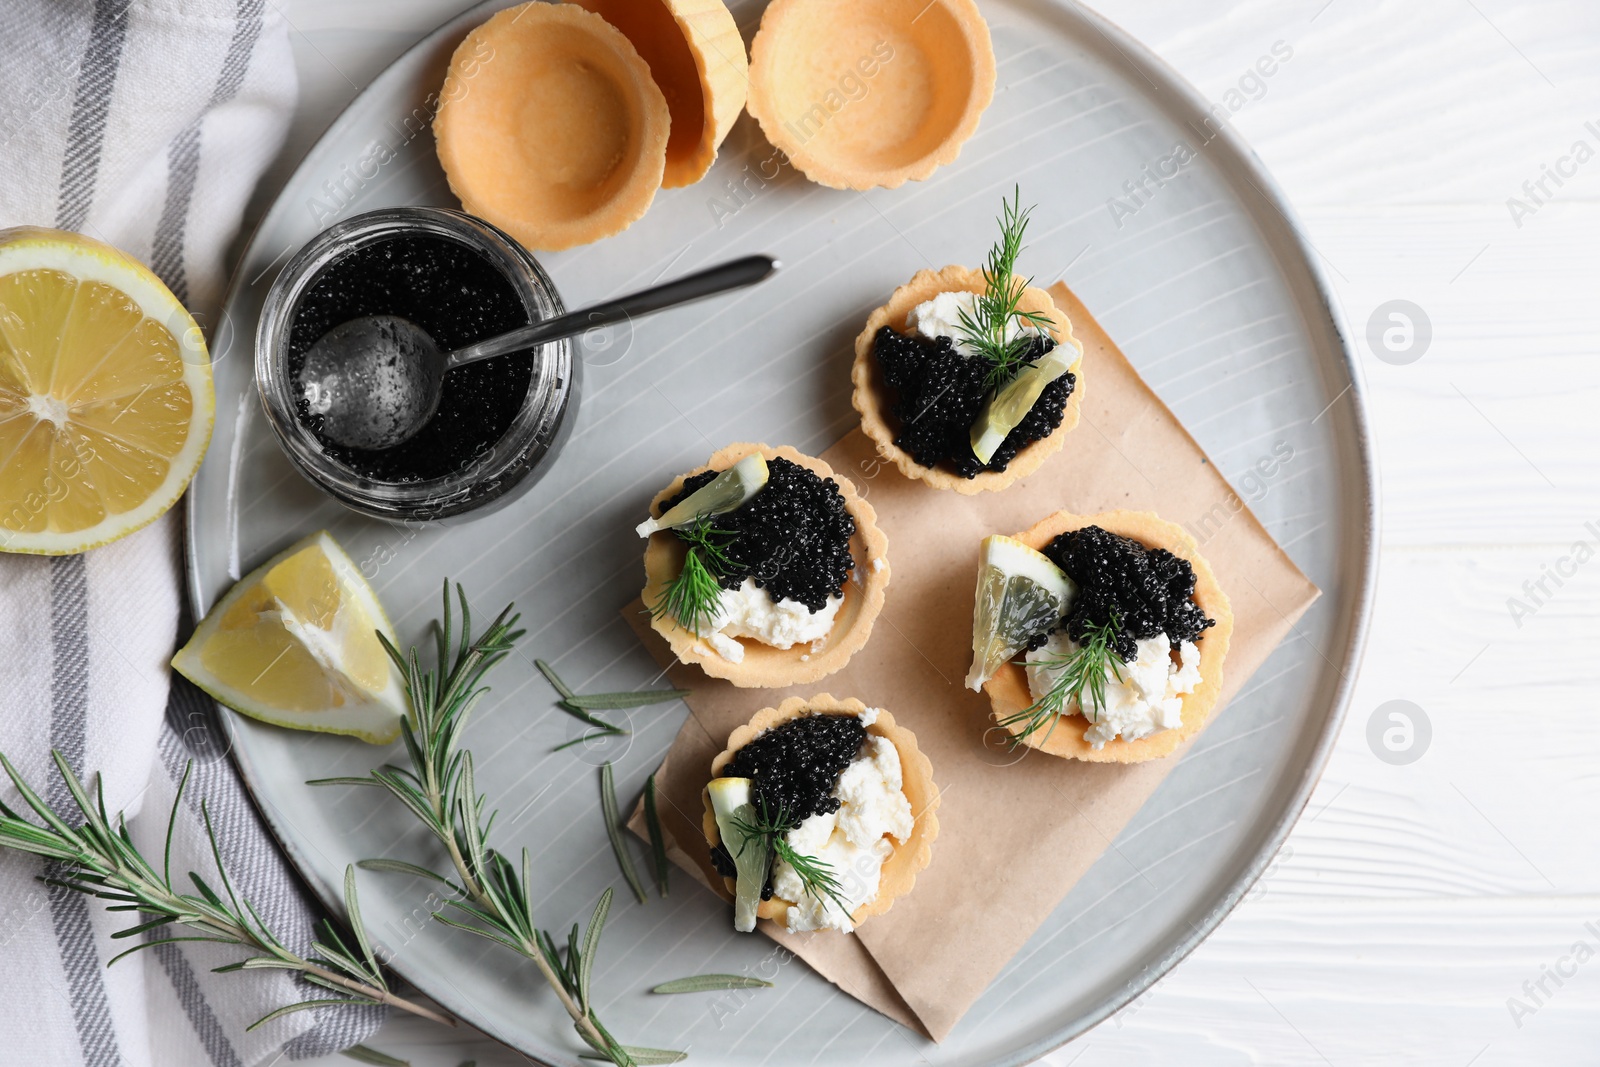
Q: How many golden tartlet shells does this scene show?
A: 7